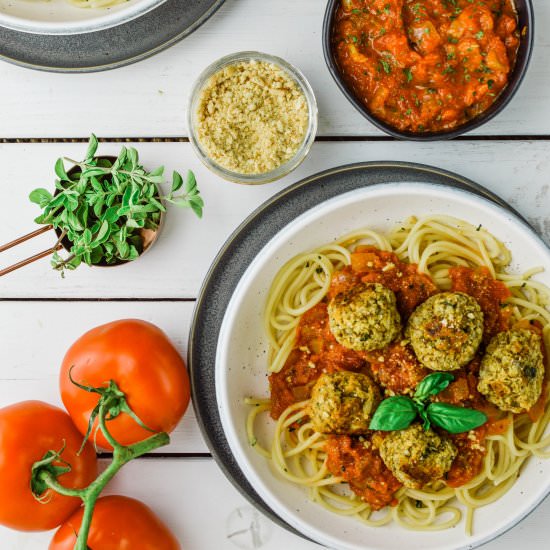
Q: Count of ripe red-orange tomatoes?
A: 3